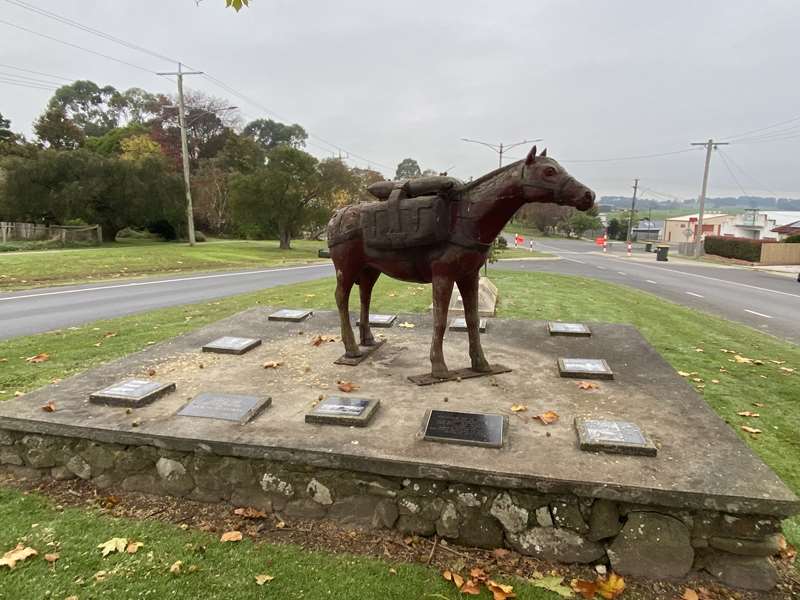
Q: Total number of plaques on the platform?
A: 11